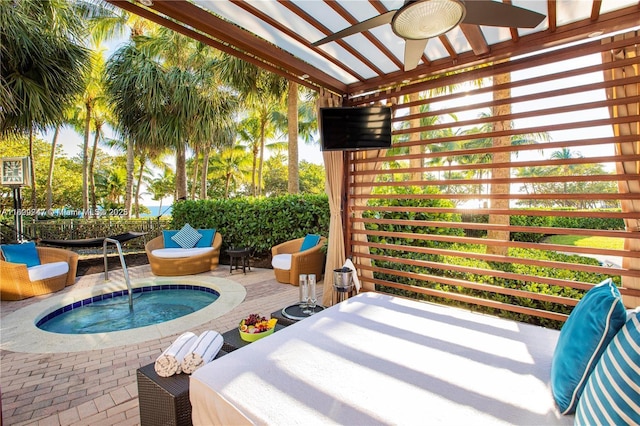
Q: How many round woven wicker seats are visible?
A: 3